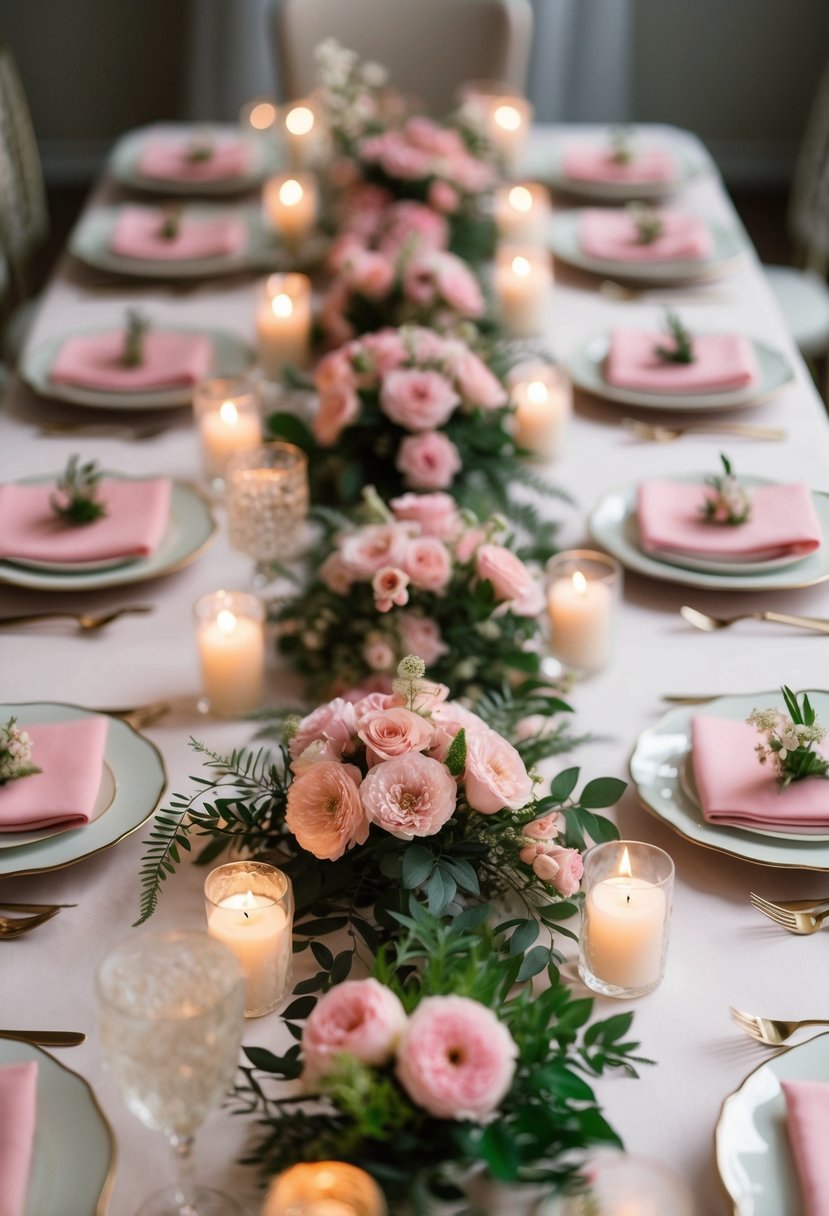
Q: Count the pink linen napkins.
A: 12